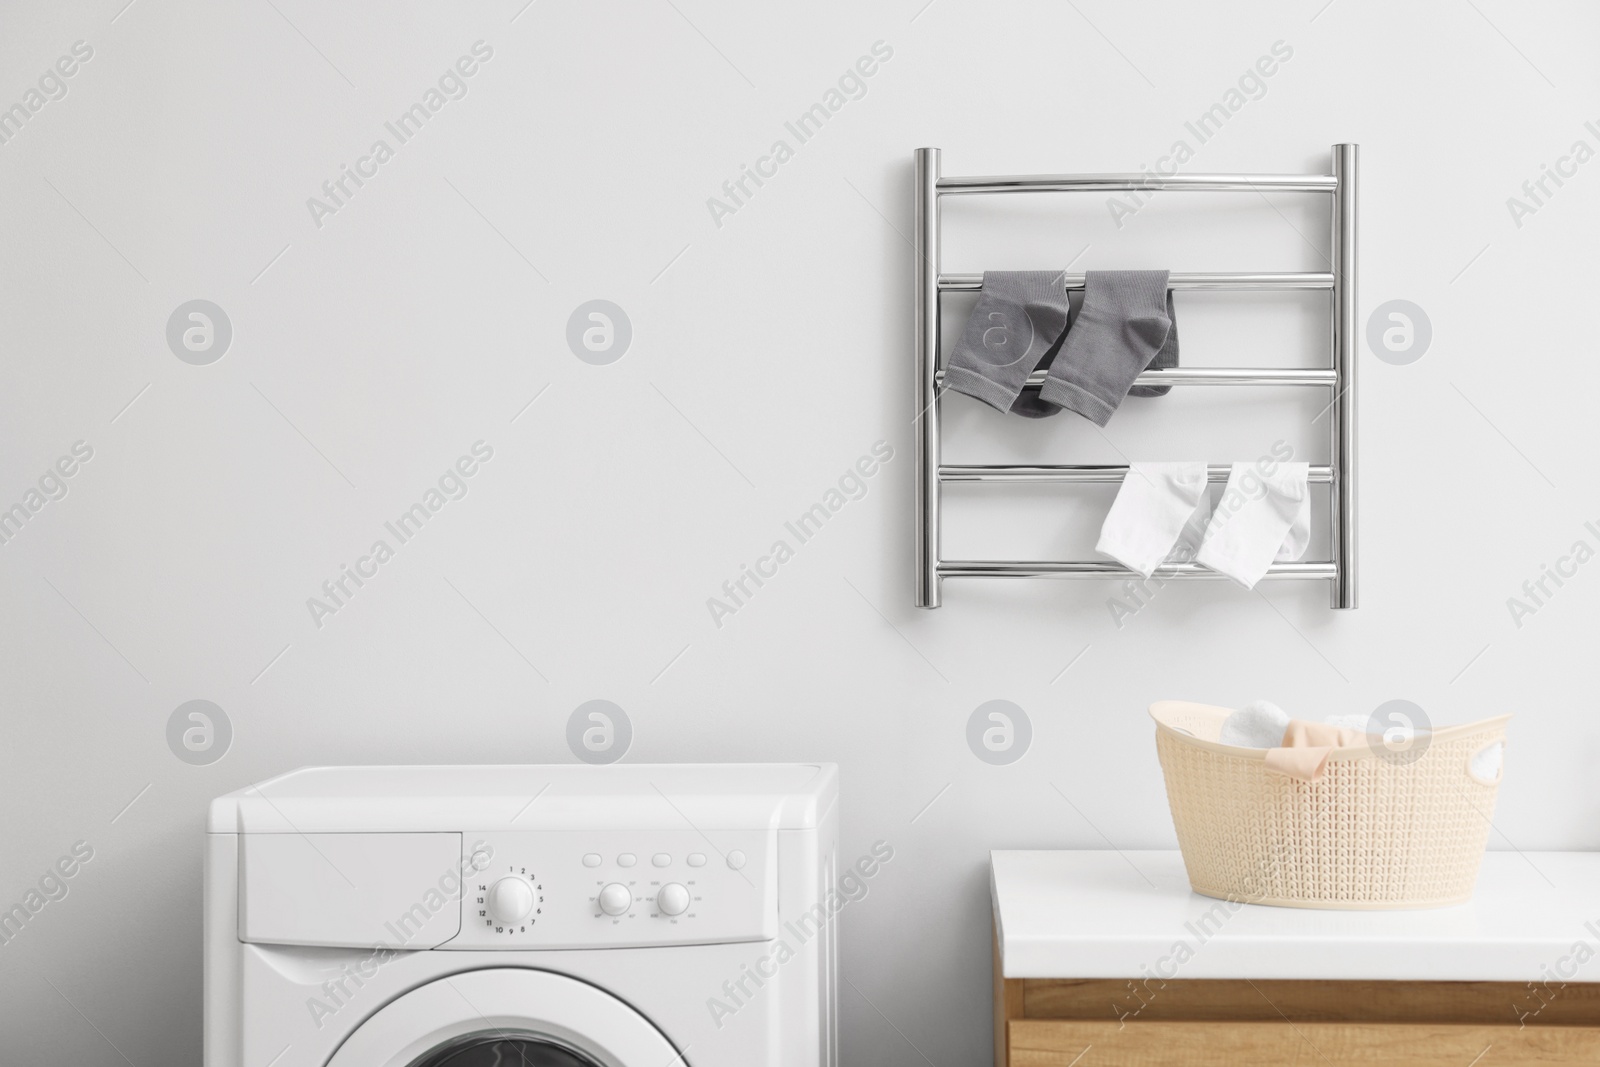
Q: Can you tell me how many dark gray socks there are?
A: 2